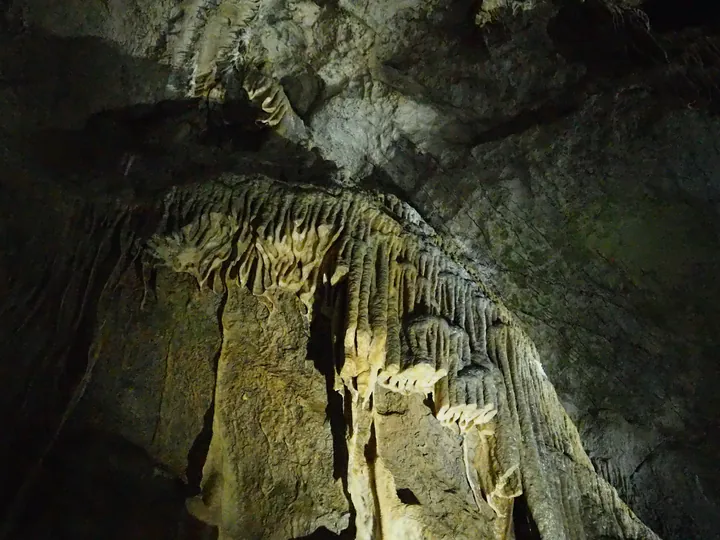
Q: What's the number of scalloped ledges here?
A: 2